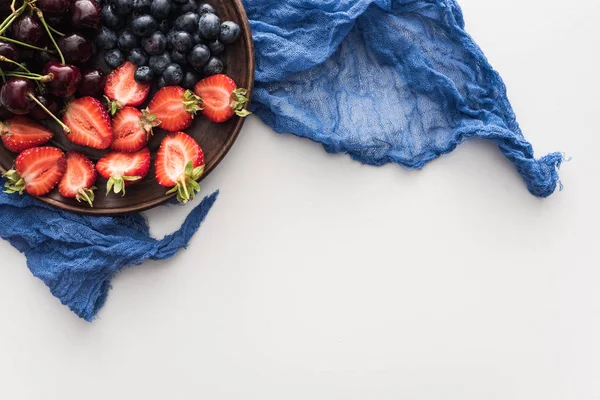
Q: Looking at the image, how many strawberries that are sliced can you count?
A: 10